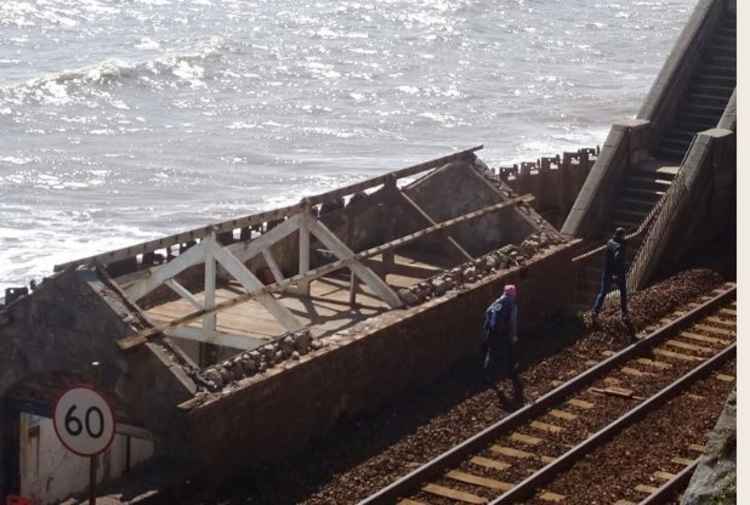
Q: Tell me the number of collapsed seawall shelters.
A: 1